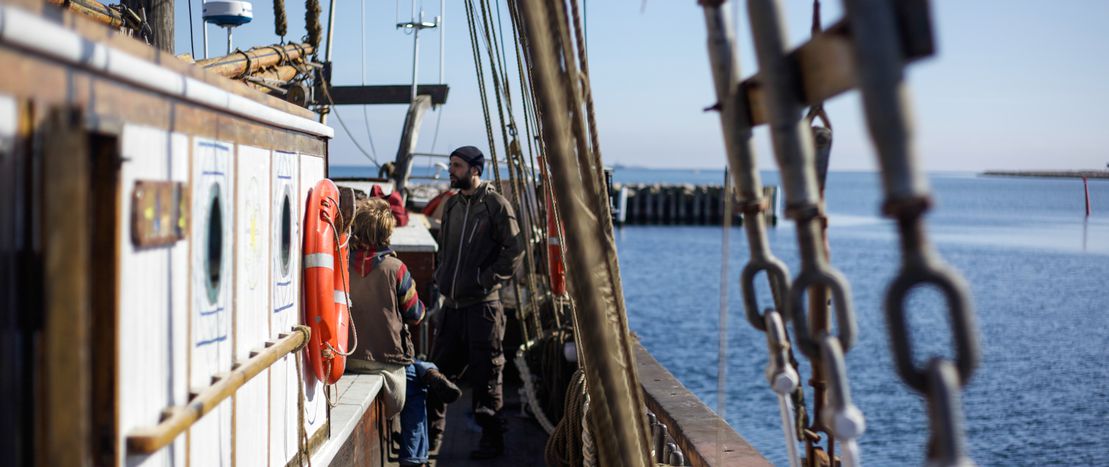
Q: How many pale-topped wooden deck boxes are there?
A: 2